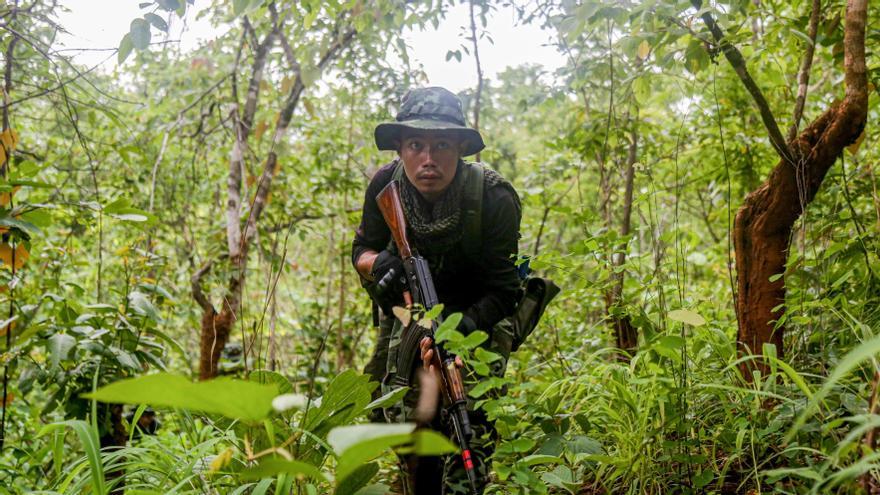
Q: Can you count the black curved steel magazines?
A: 1